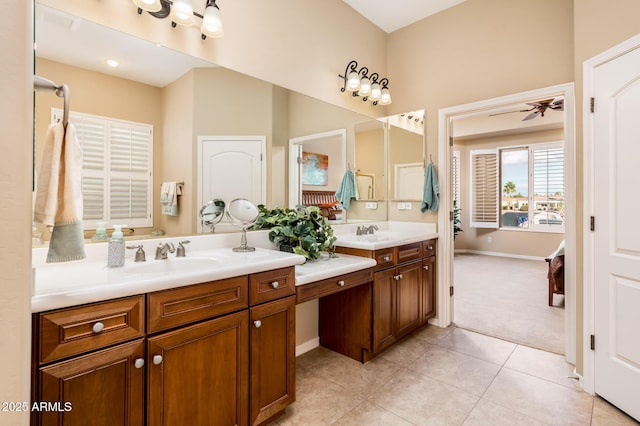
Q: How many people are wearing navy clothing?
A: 0